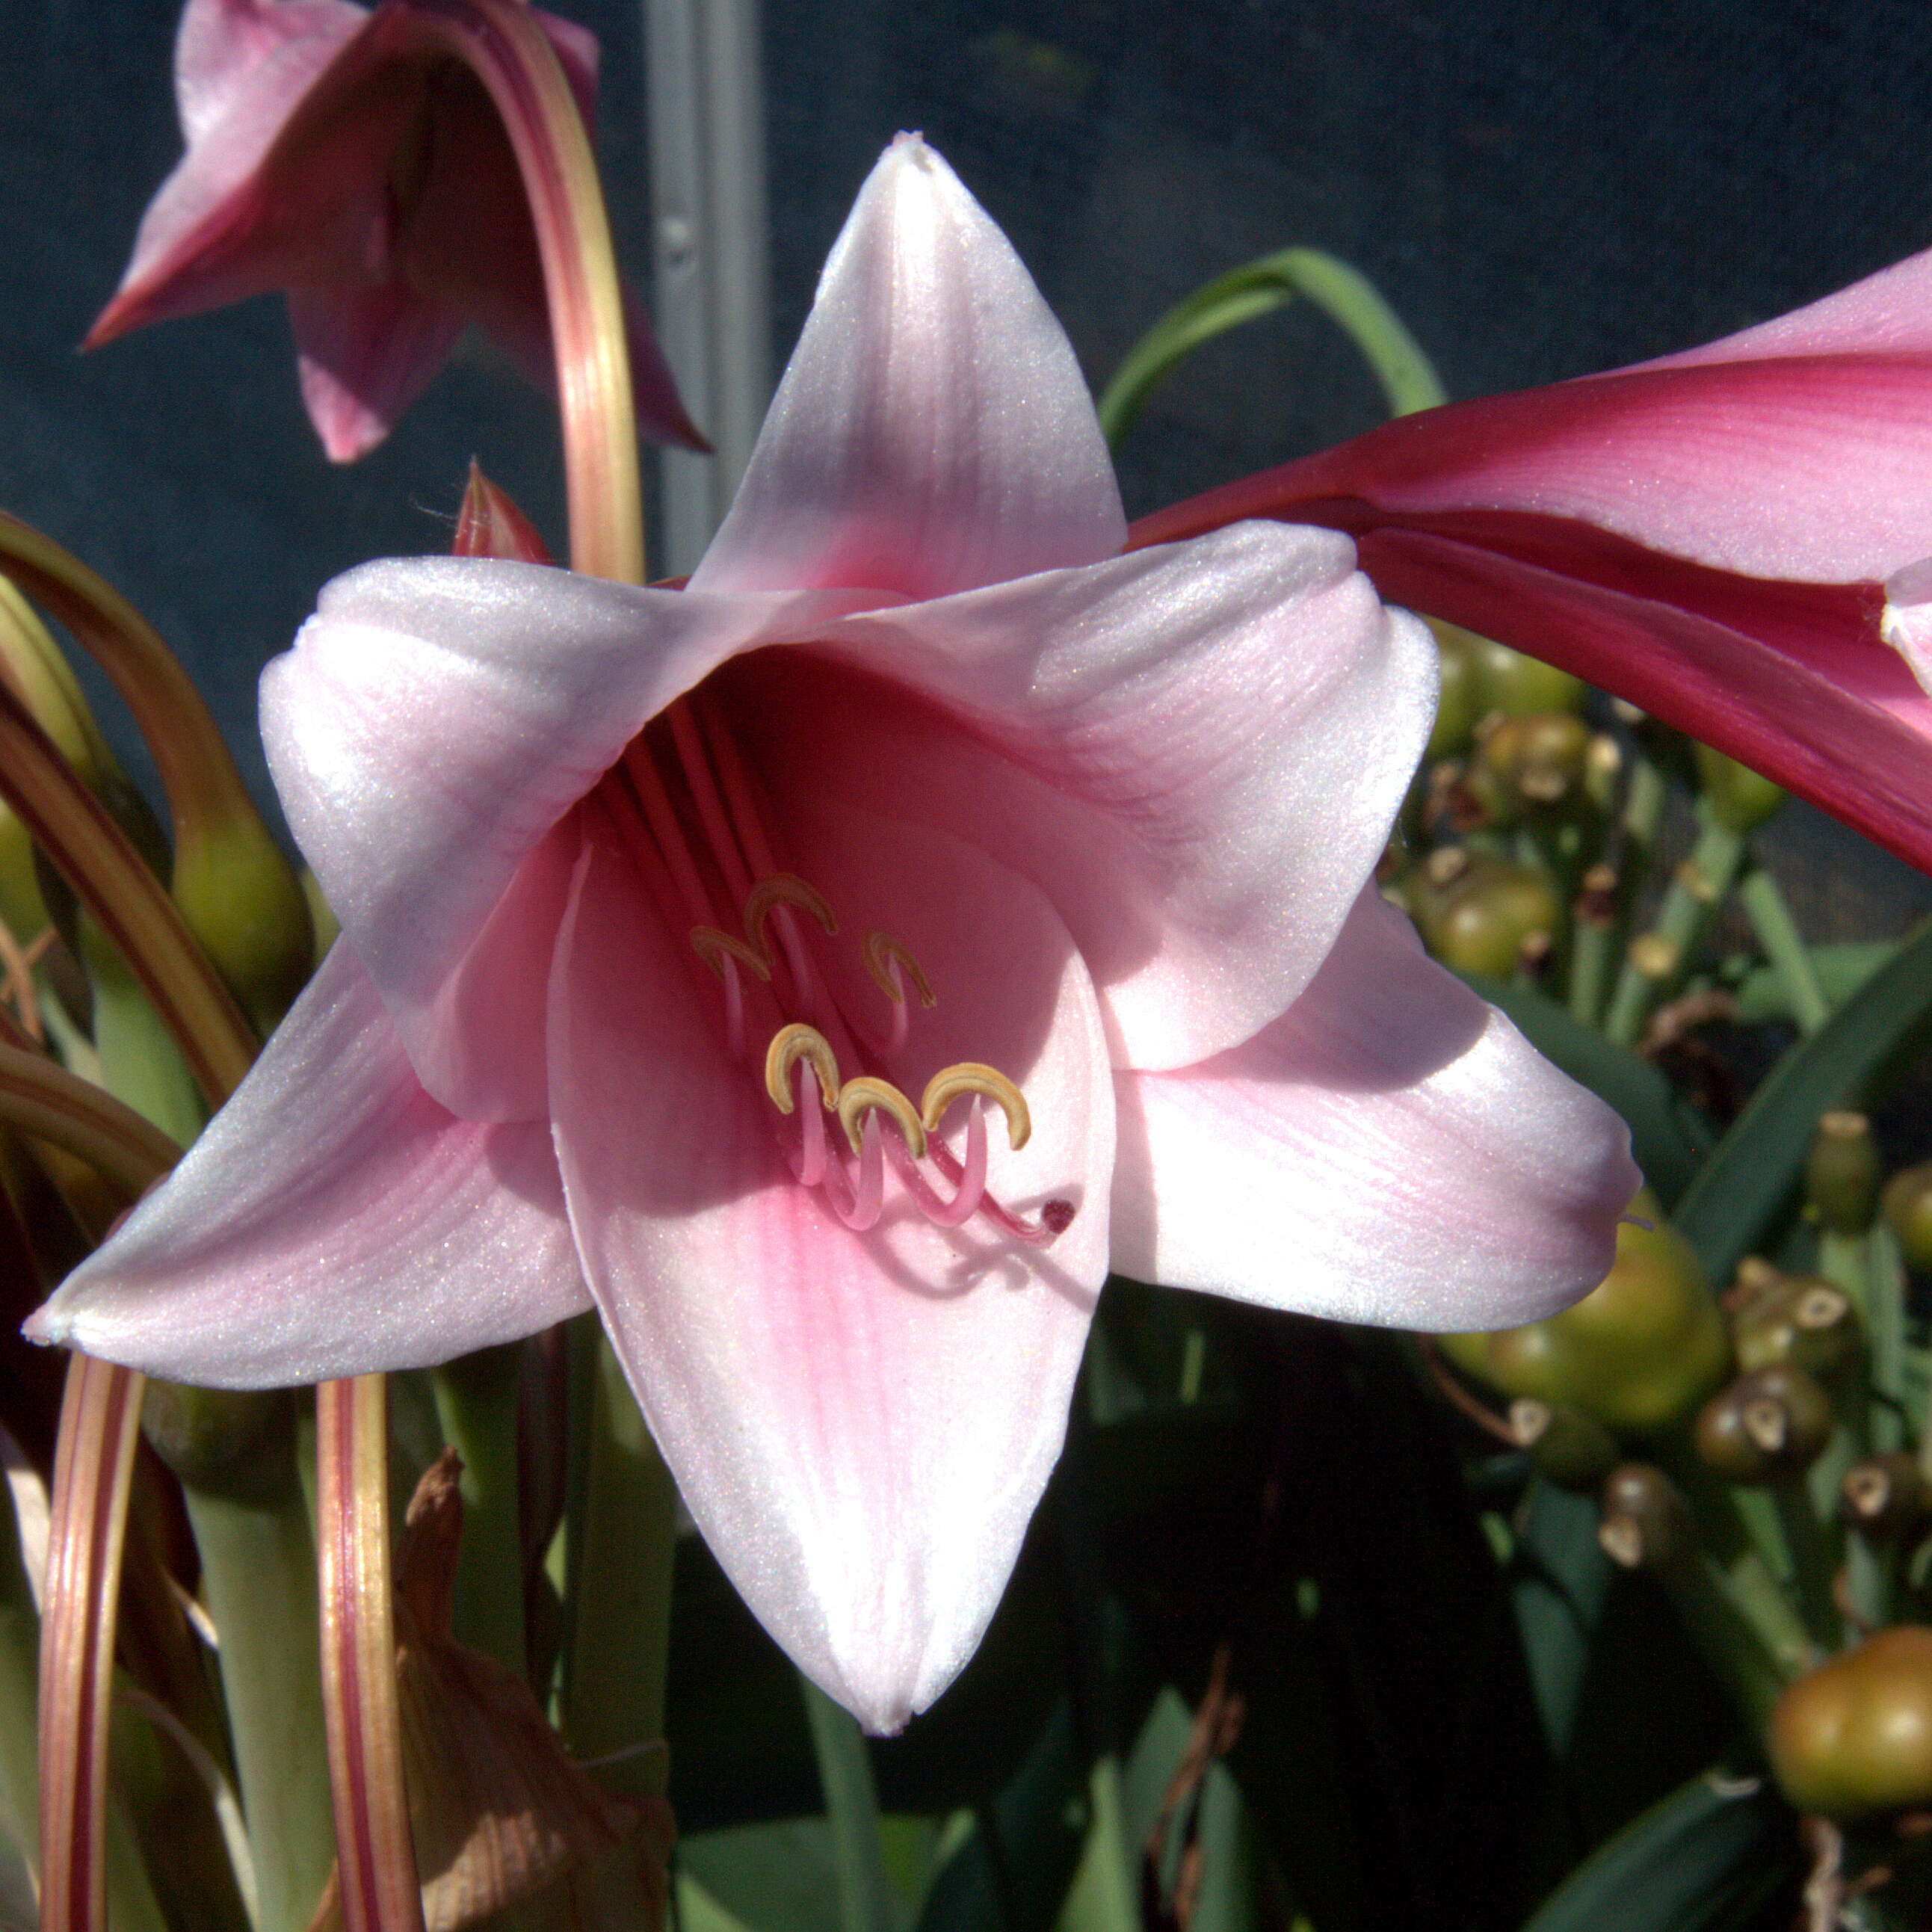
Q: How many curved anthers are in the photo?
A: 6